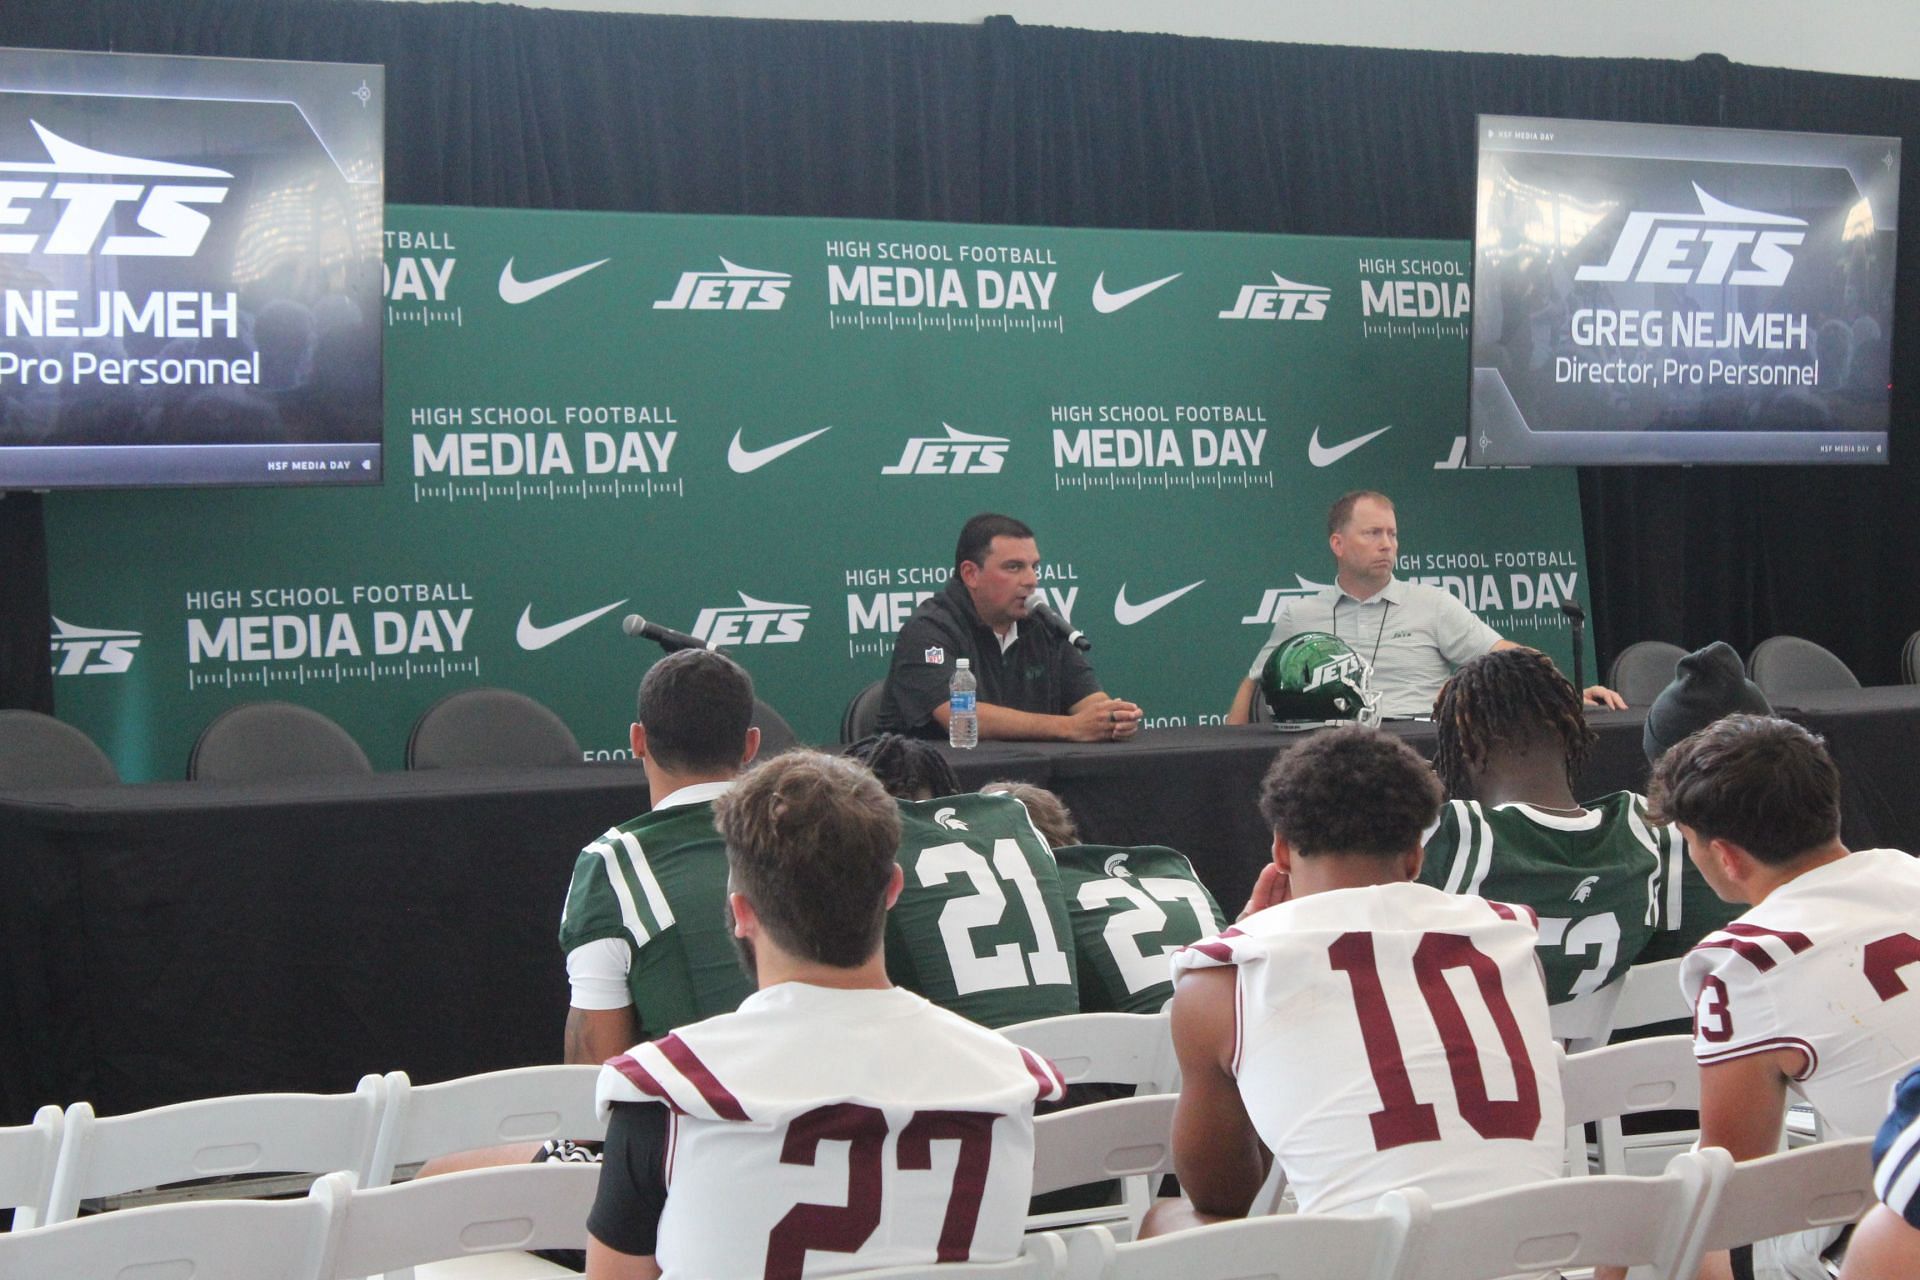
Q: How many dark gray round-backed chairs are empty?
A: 7